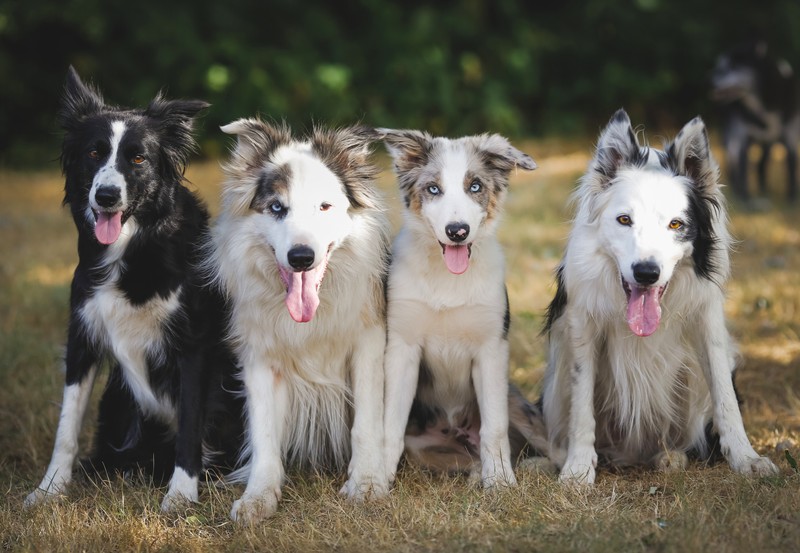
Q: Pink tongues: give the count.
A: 4